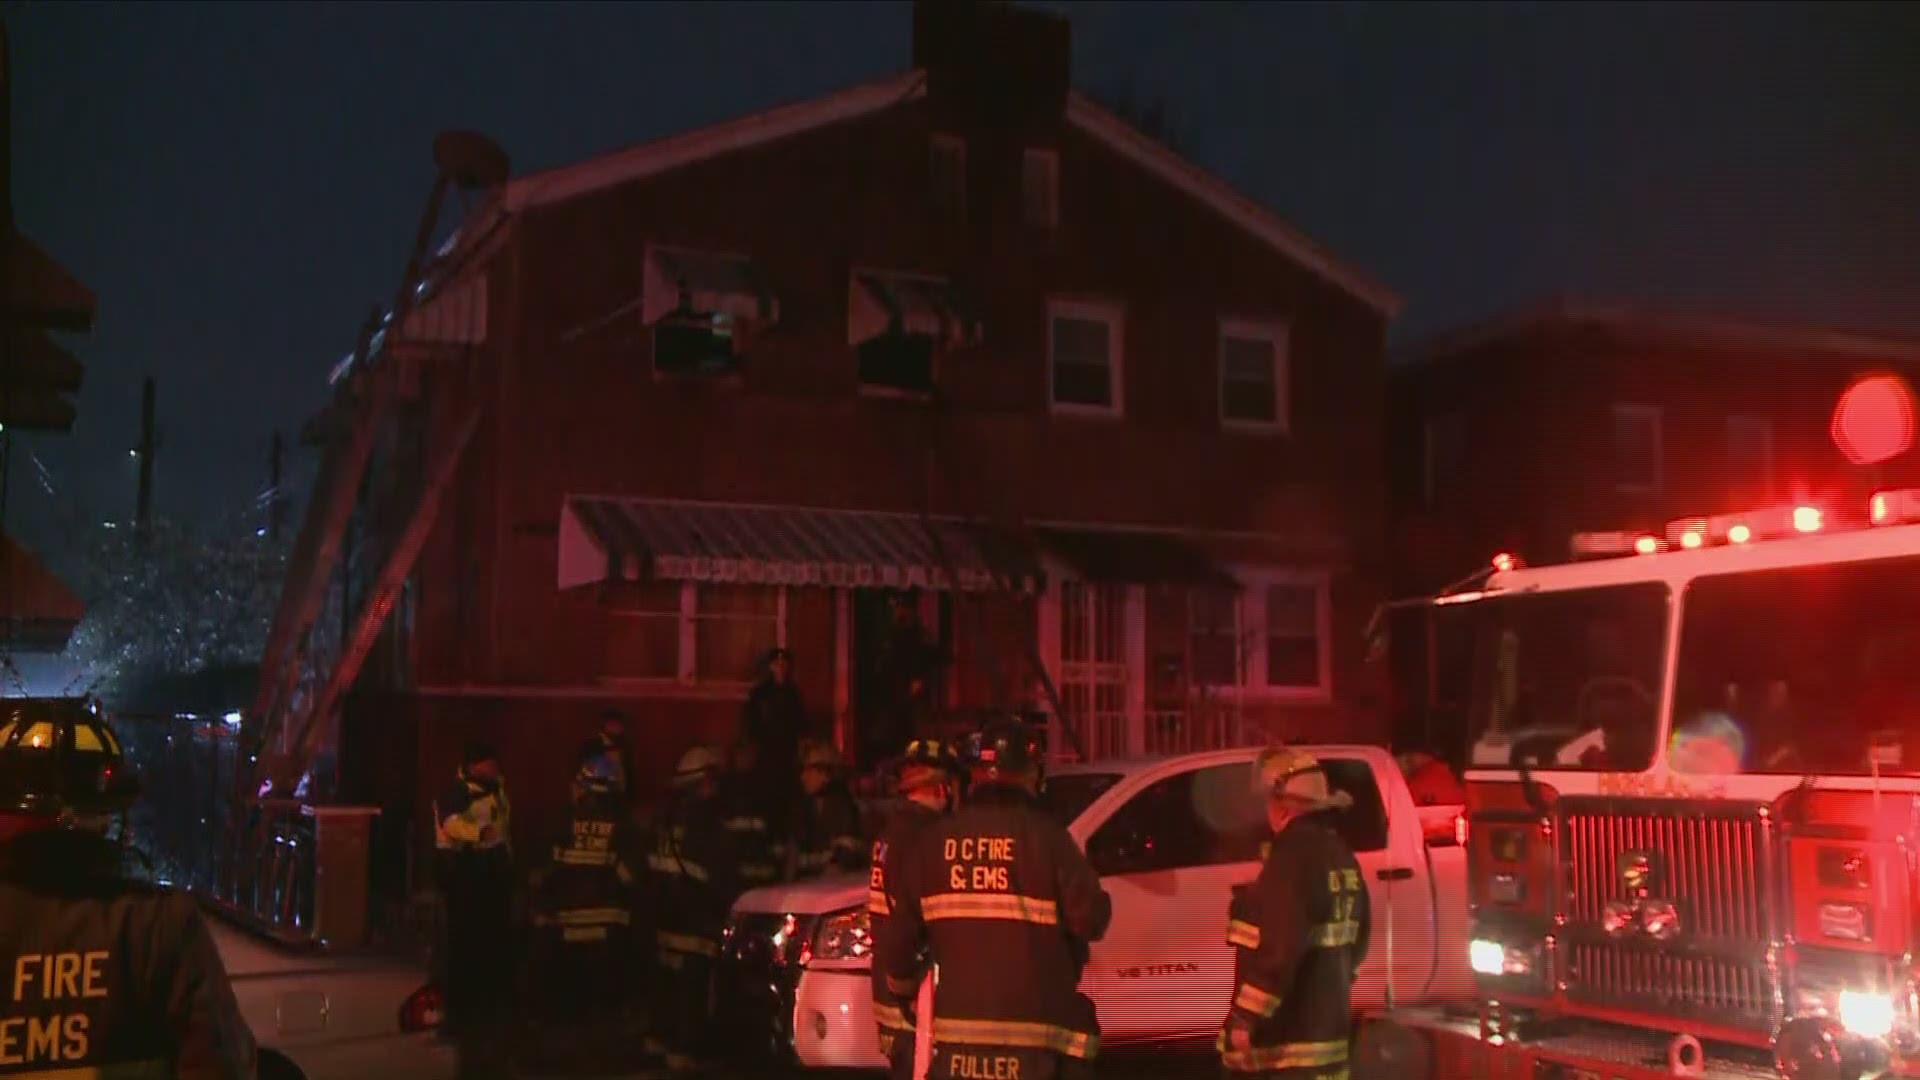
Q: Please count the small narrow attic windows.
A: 2